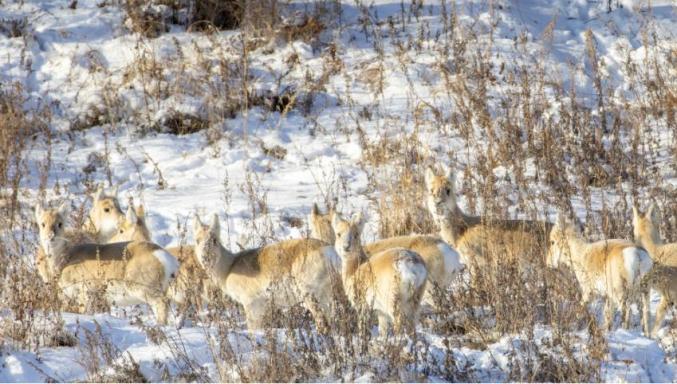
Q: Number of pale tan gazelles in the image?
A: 9